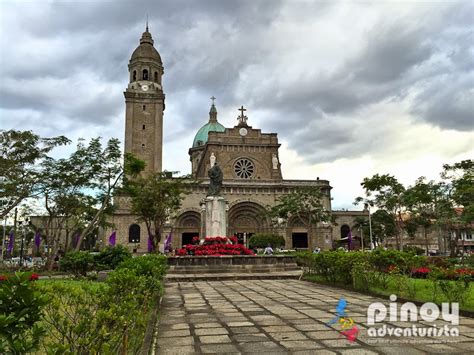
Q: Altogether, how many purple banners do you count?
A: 7